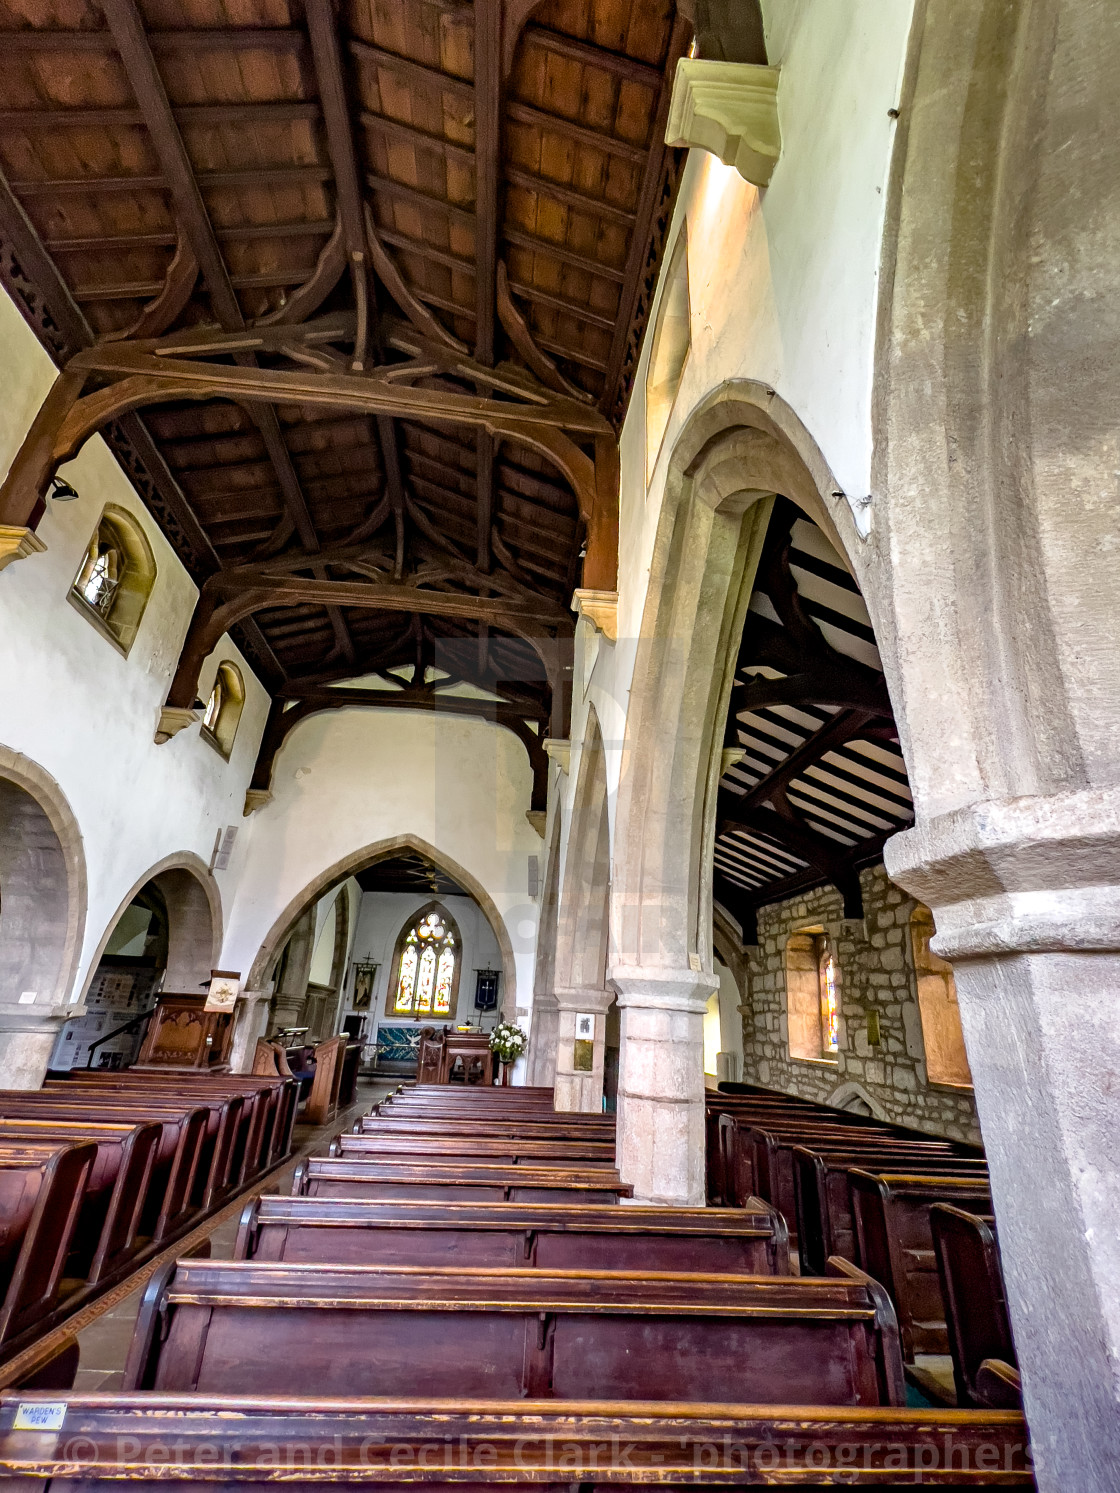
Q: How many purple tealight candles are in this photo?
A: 0